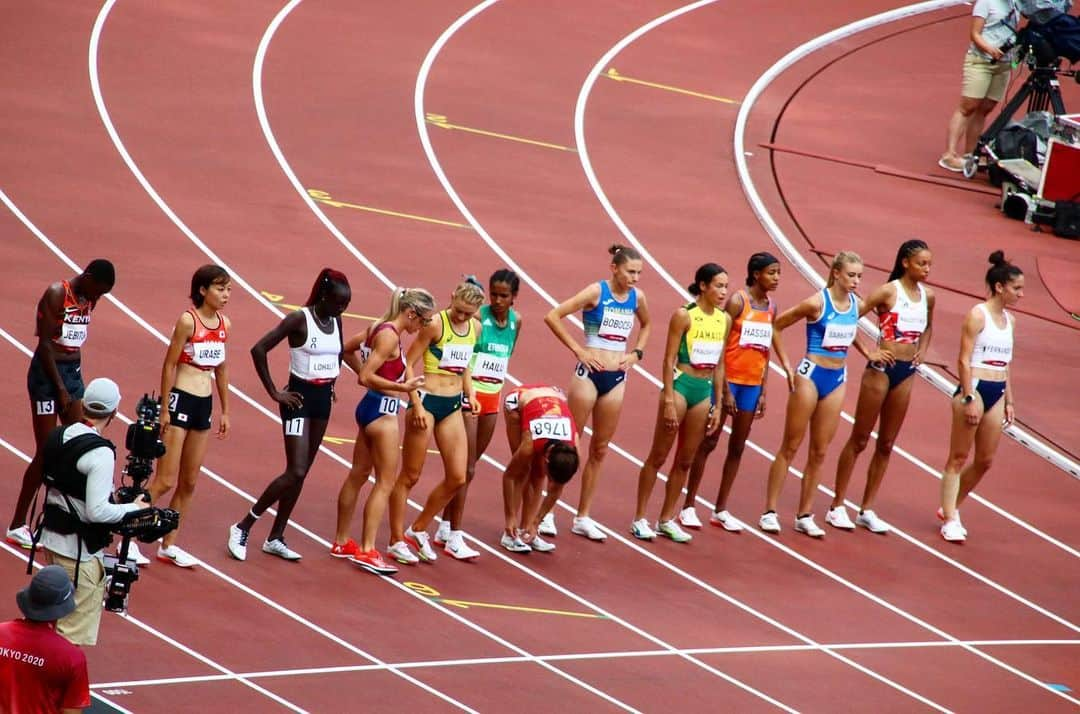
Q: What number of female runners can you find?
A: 13